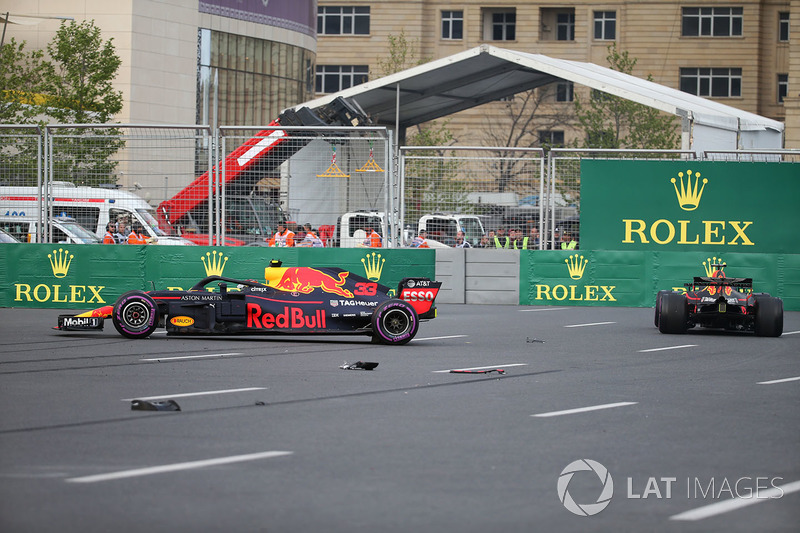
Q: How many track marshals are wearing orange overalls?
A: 6